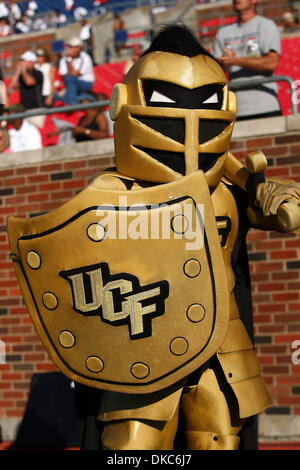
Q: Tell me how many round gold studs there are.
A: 10